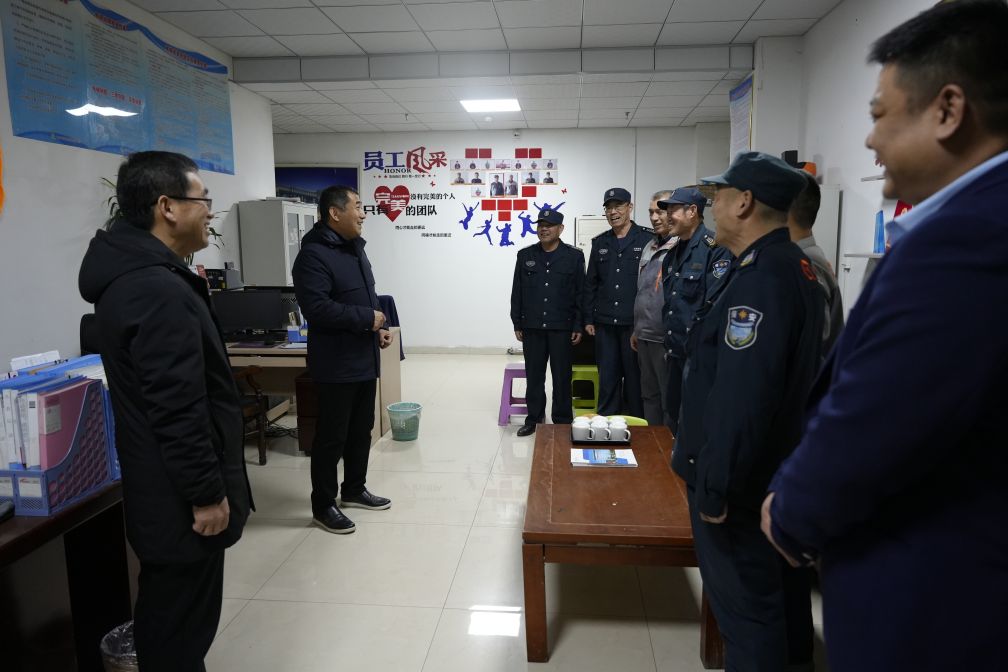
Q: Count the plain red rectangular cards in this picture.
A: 9